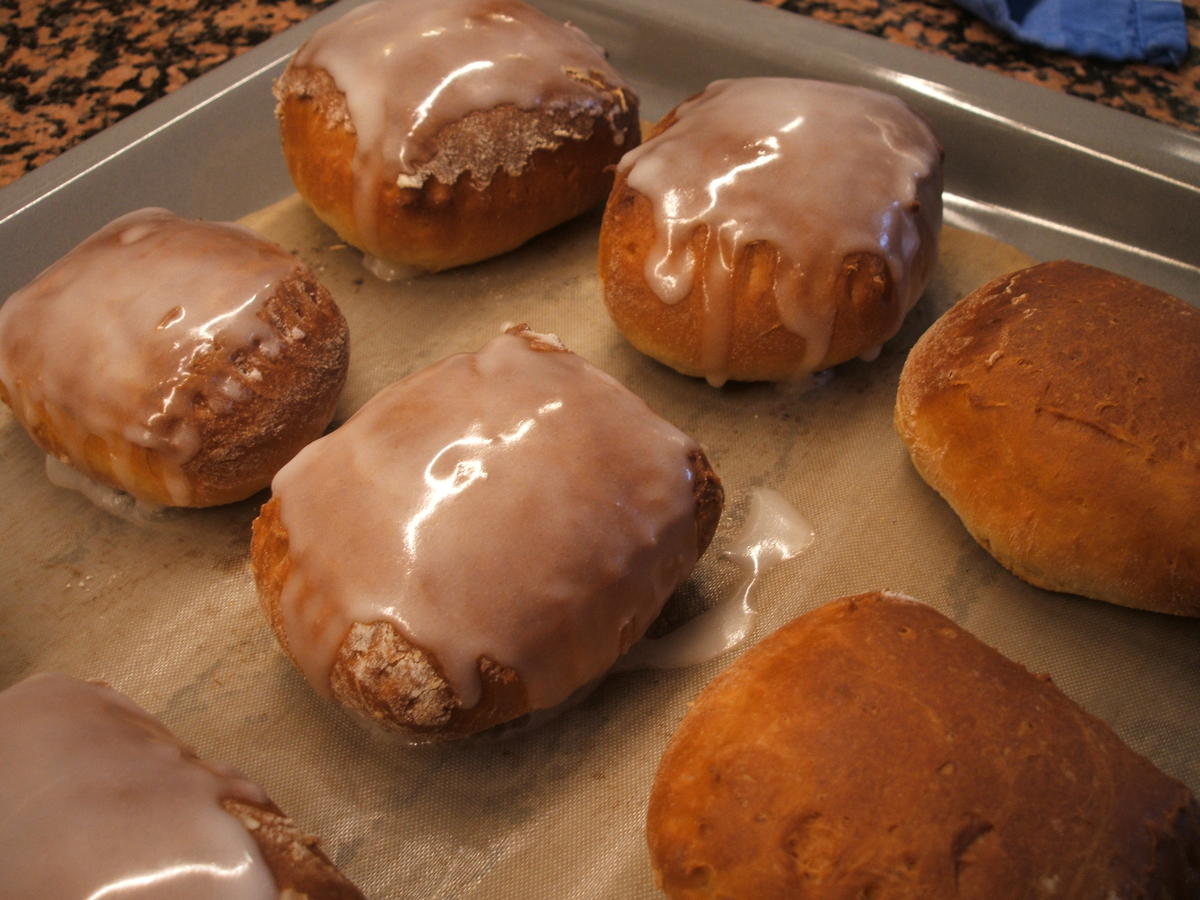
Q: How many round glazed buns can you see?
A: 5